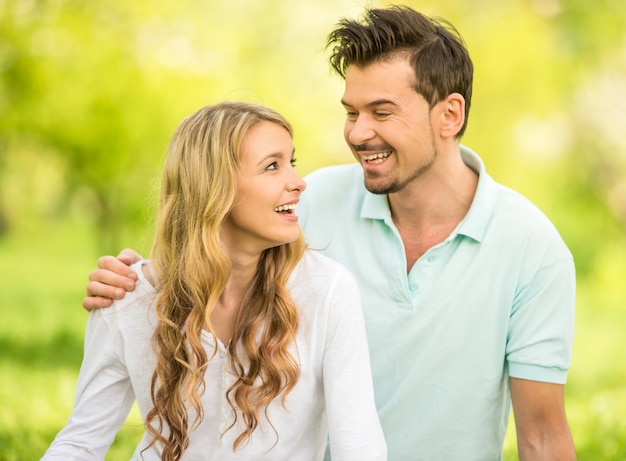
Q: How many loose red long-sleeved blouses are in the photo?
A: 0